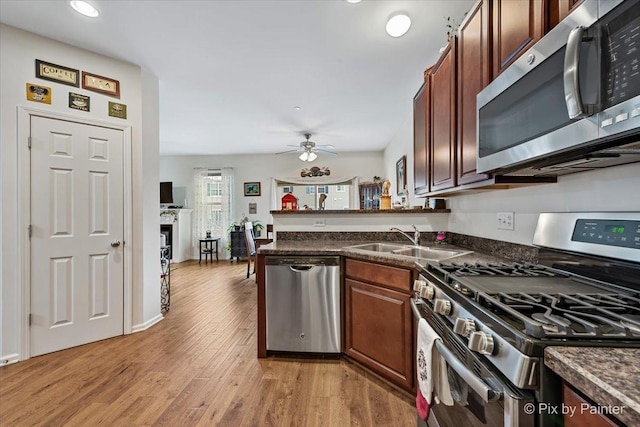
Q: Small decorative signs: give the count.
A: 5